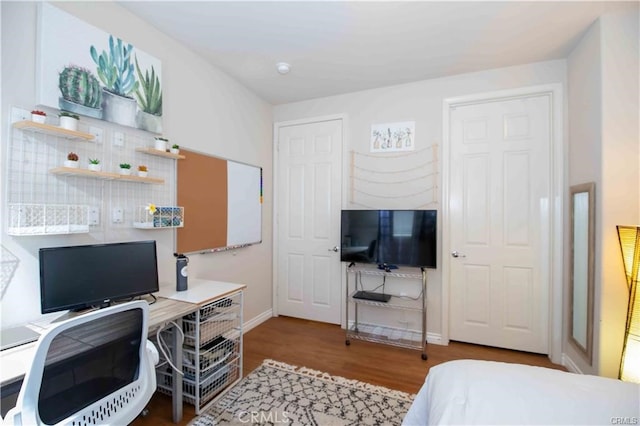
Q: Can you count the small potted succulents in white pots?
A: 8